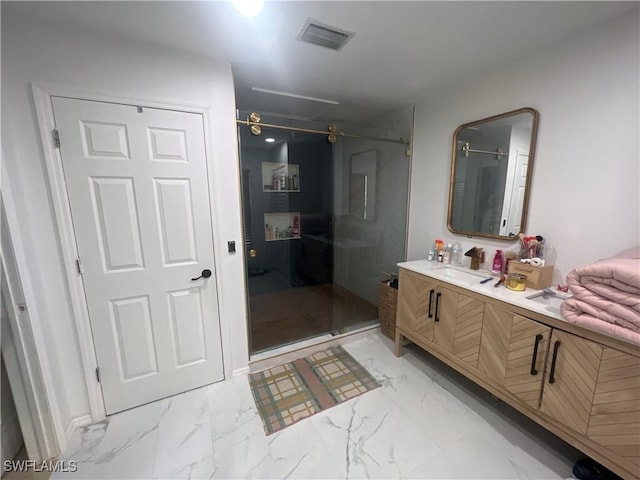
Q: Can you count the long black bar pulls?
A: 4